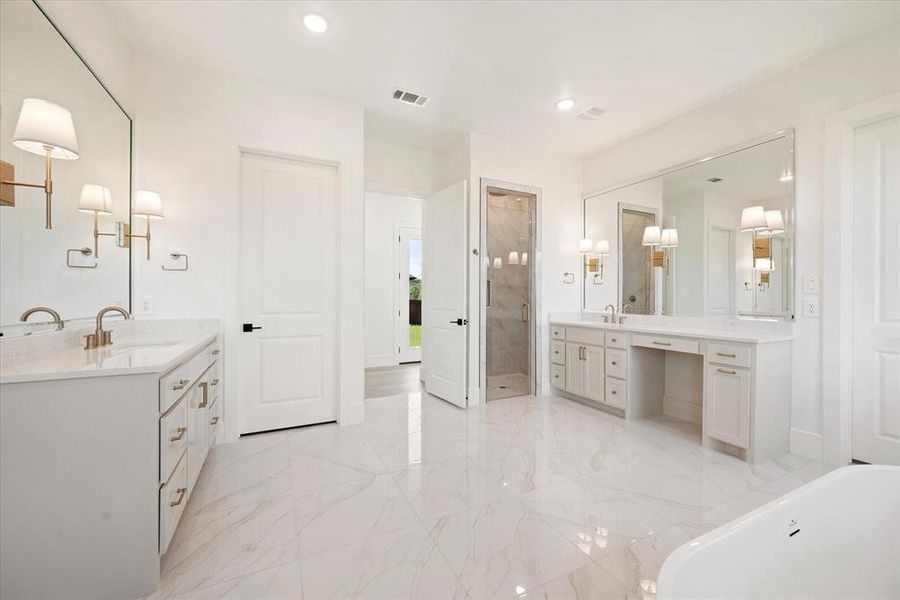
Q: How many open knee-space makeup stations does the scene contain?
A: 1